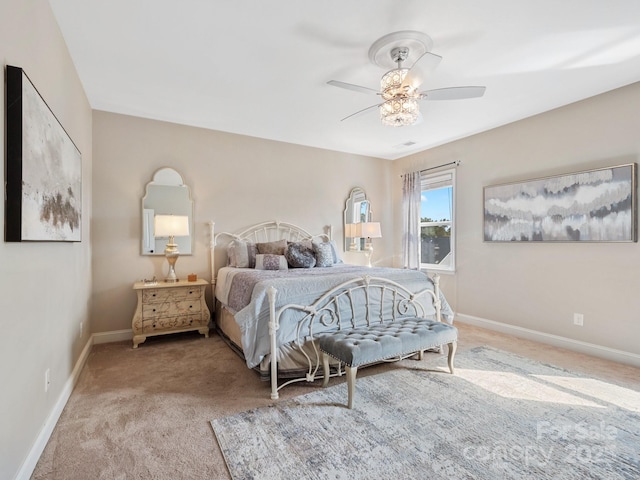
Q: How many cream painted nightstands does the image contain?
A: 1